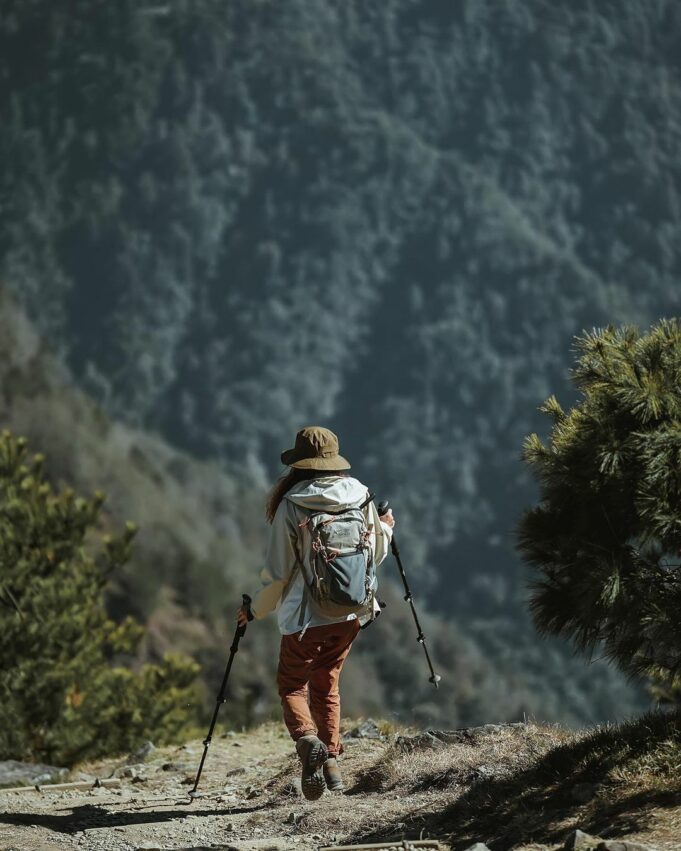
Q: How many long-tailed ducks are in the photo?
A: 0